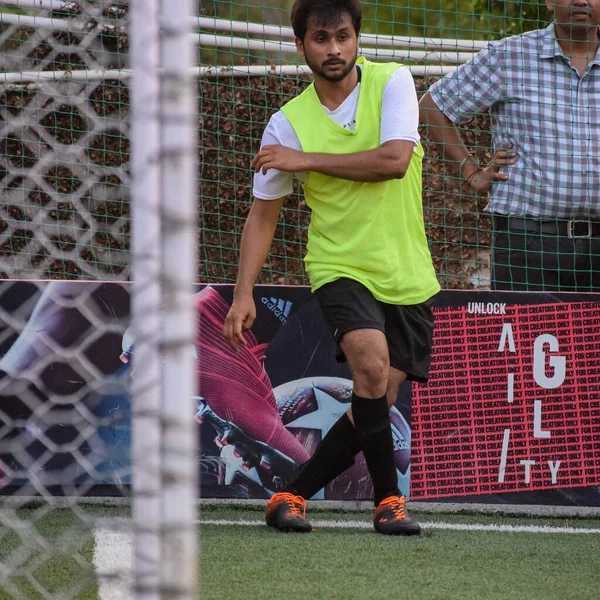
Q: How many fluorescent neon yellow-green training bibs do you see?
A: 1